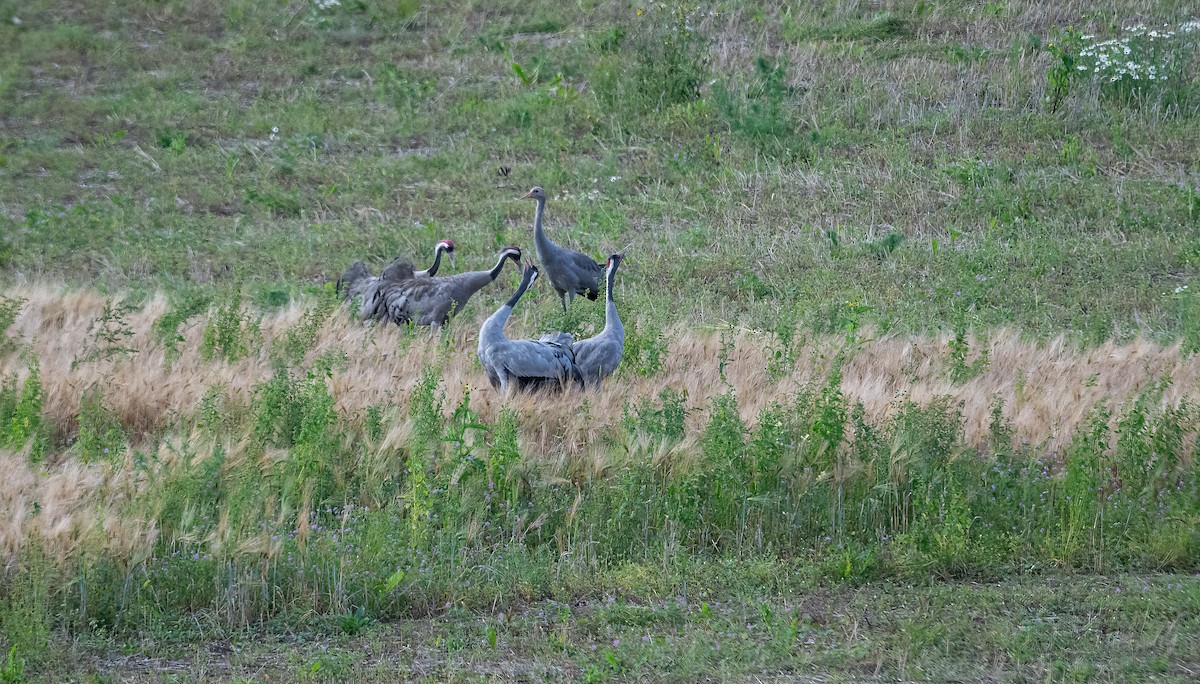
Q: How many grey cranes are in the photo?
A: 5